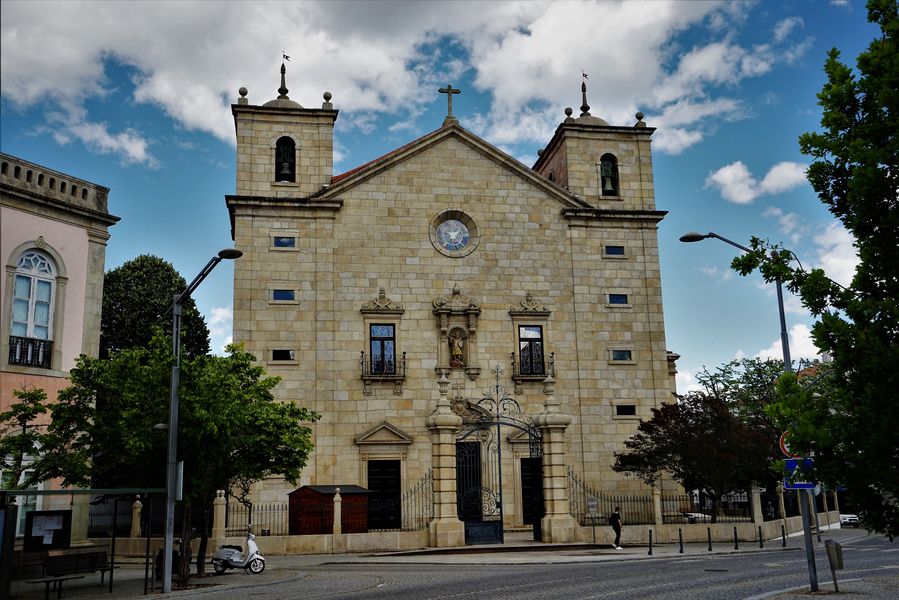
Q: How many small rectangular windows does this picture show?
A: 7